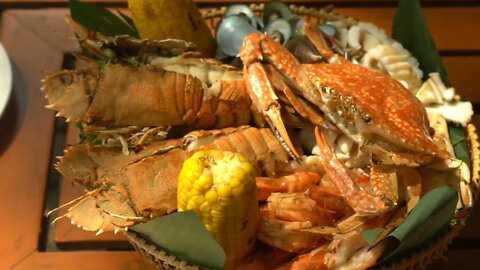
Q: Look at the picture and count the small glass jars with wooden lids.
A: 0